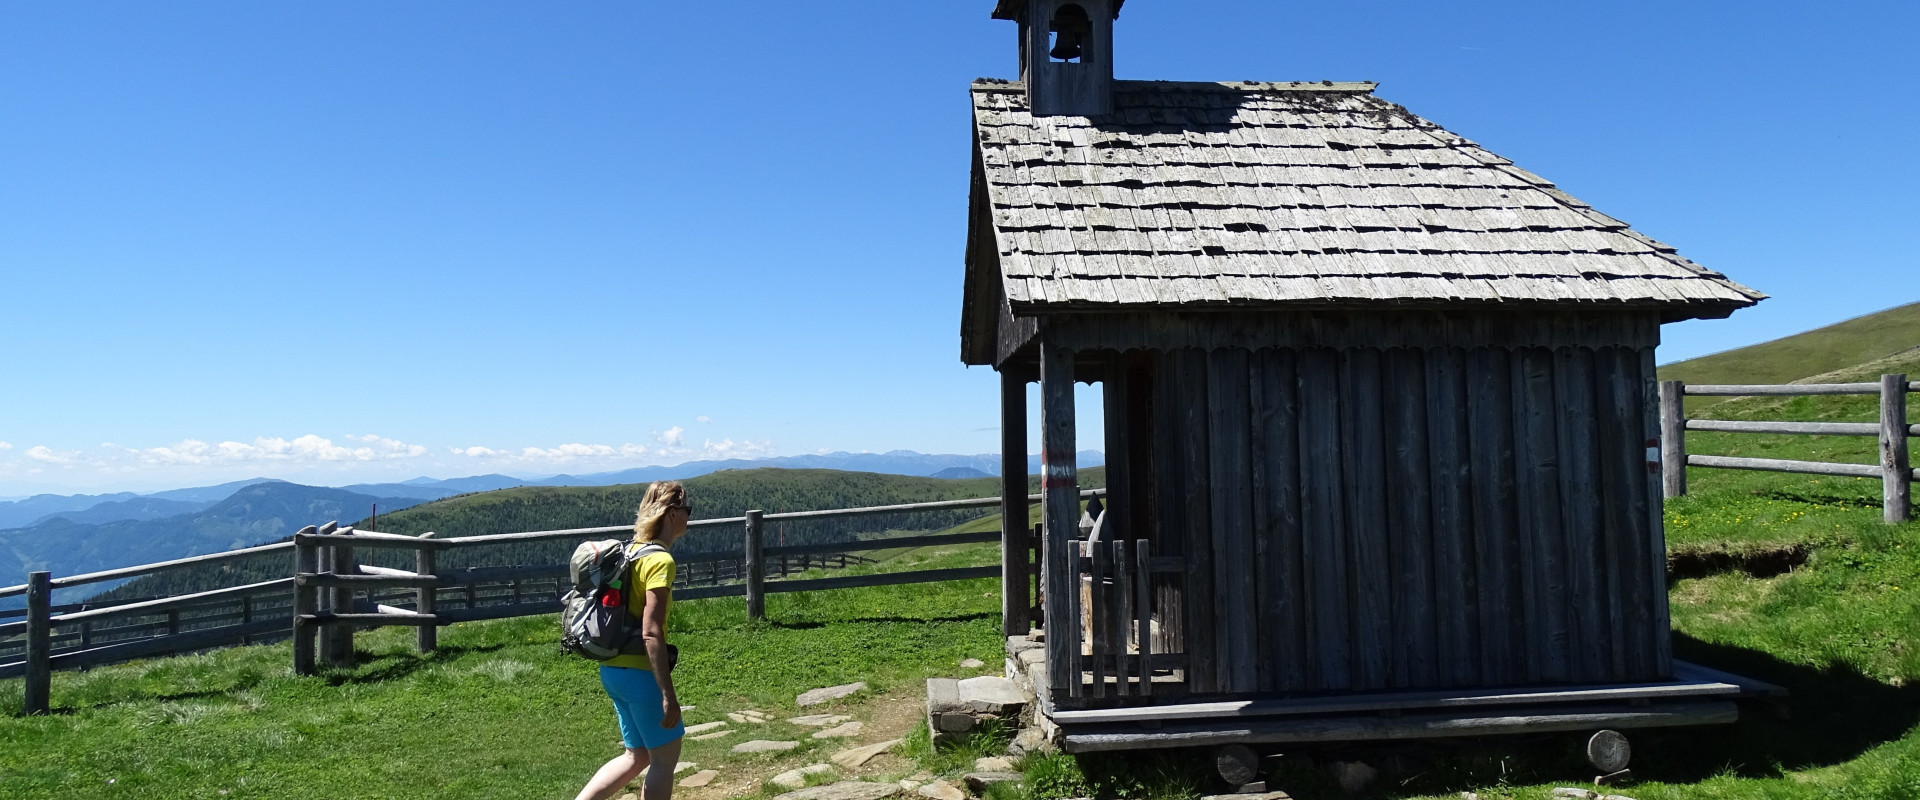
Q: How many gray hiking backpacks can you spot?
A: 1